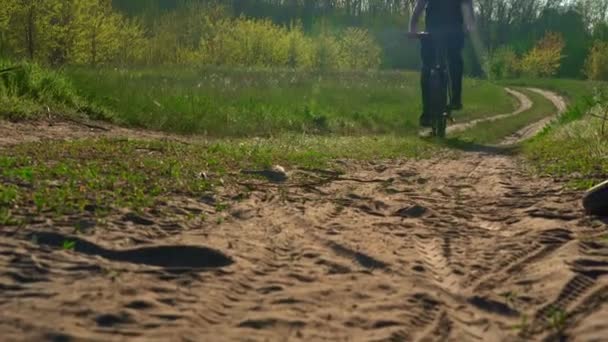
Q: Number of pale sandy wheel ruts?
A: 2